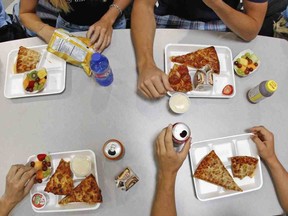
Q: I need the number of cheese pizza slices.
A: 5